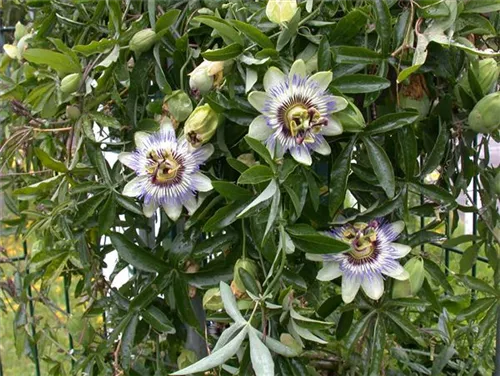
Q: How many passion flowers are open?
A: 3